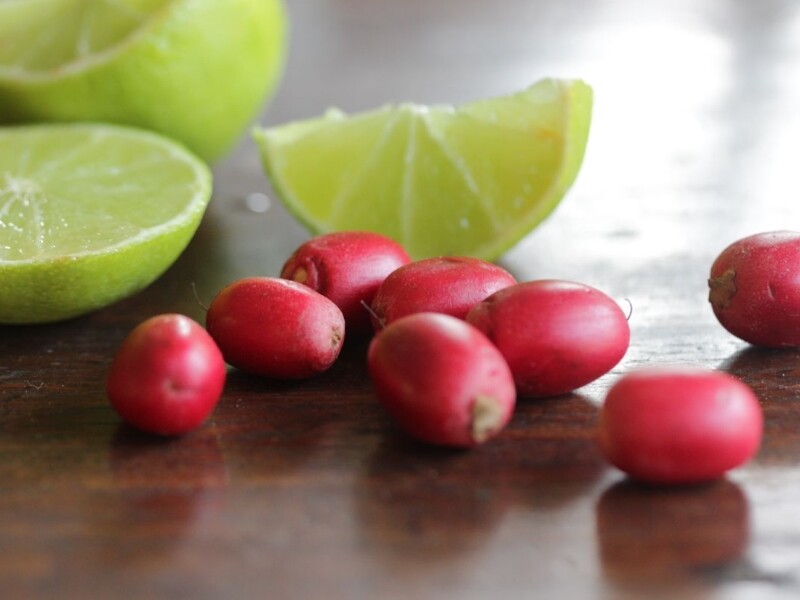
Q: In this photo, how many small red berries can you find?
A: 8